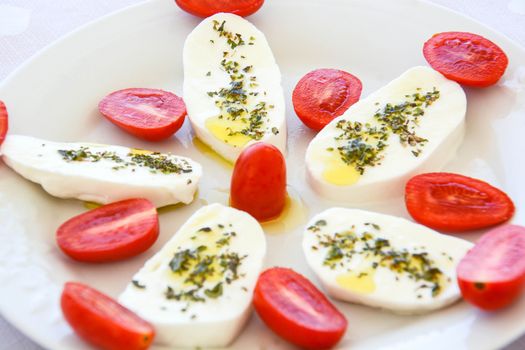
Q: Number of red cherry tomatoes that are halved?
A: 10